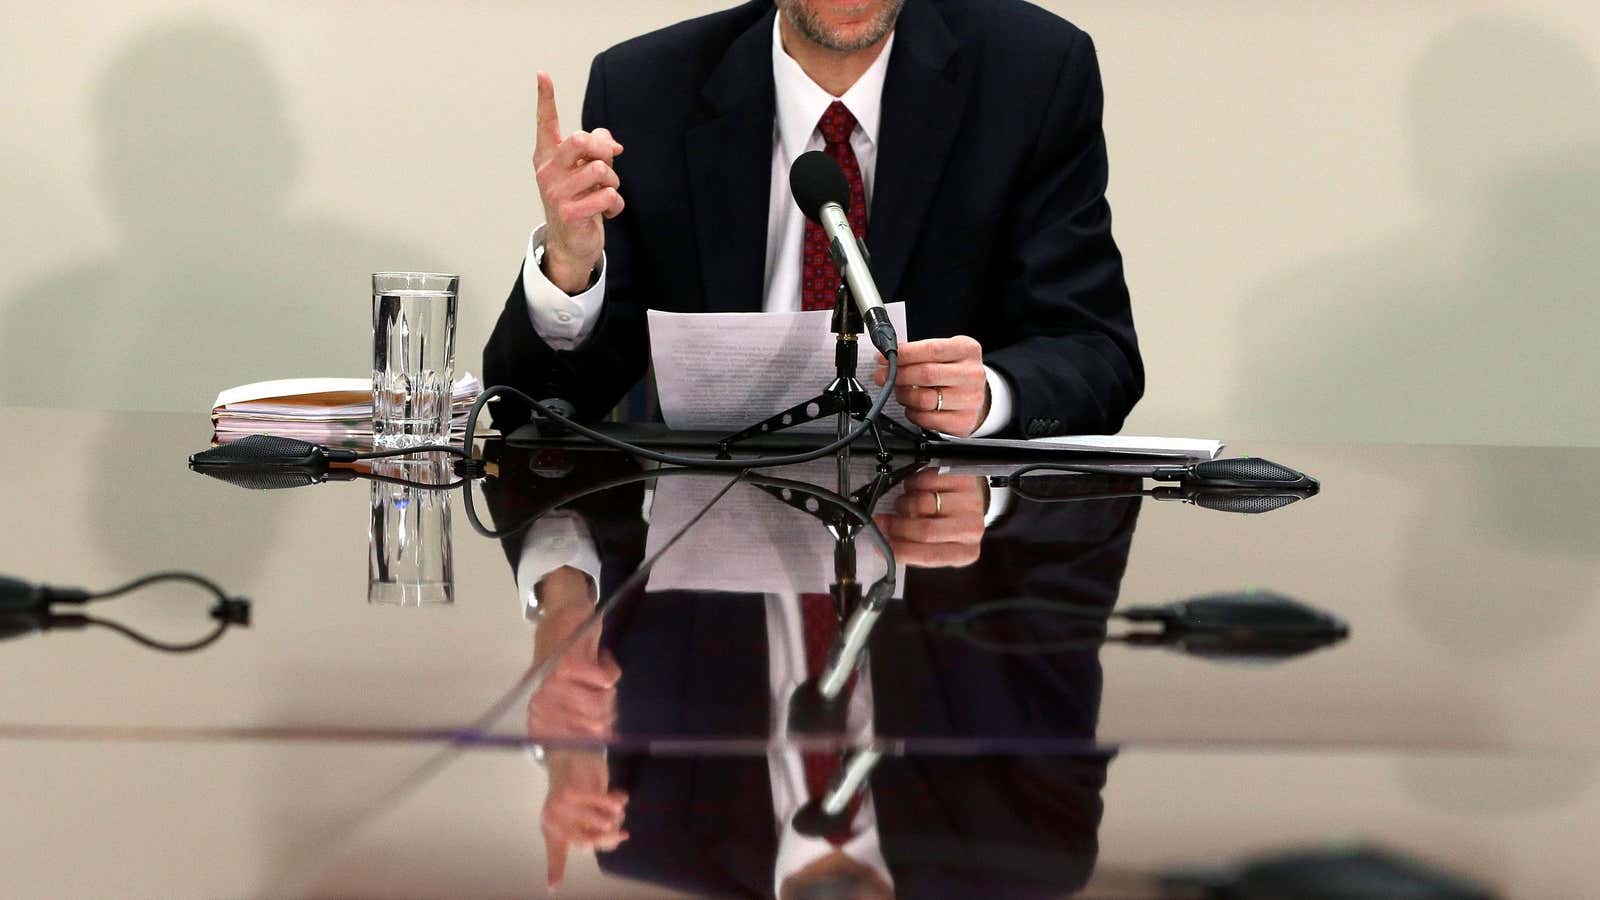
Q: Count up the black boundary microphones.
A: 5